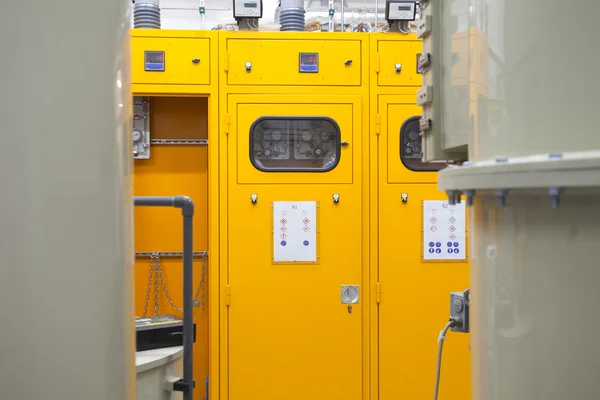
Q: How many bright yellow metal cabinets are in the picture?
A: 3